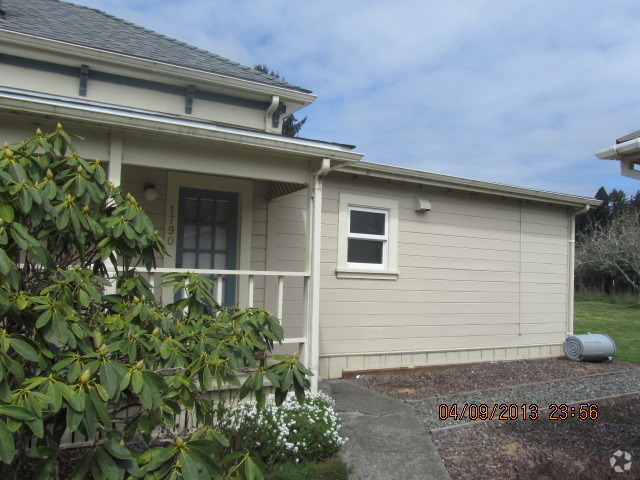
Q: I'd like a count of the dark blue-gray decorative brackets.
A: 3